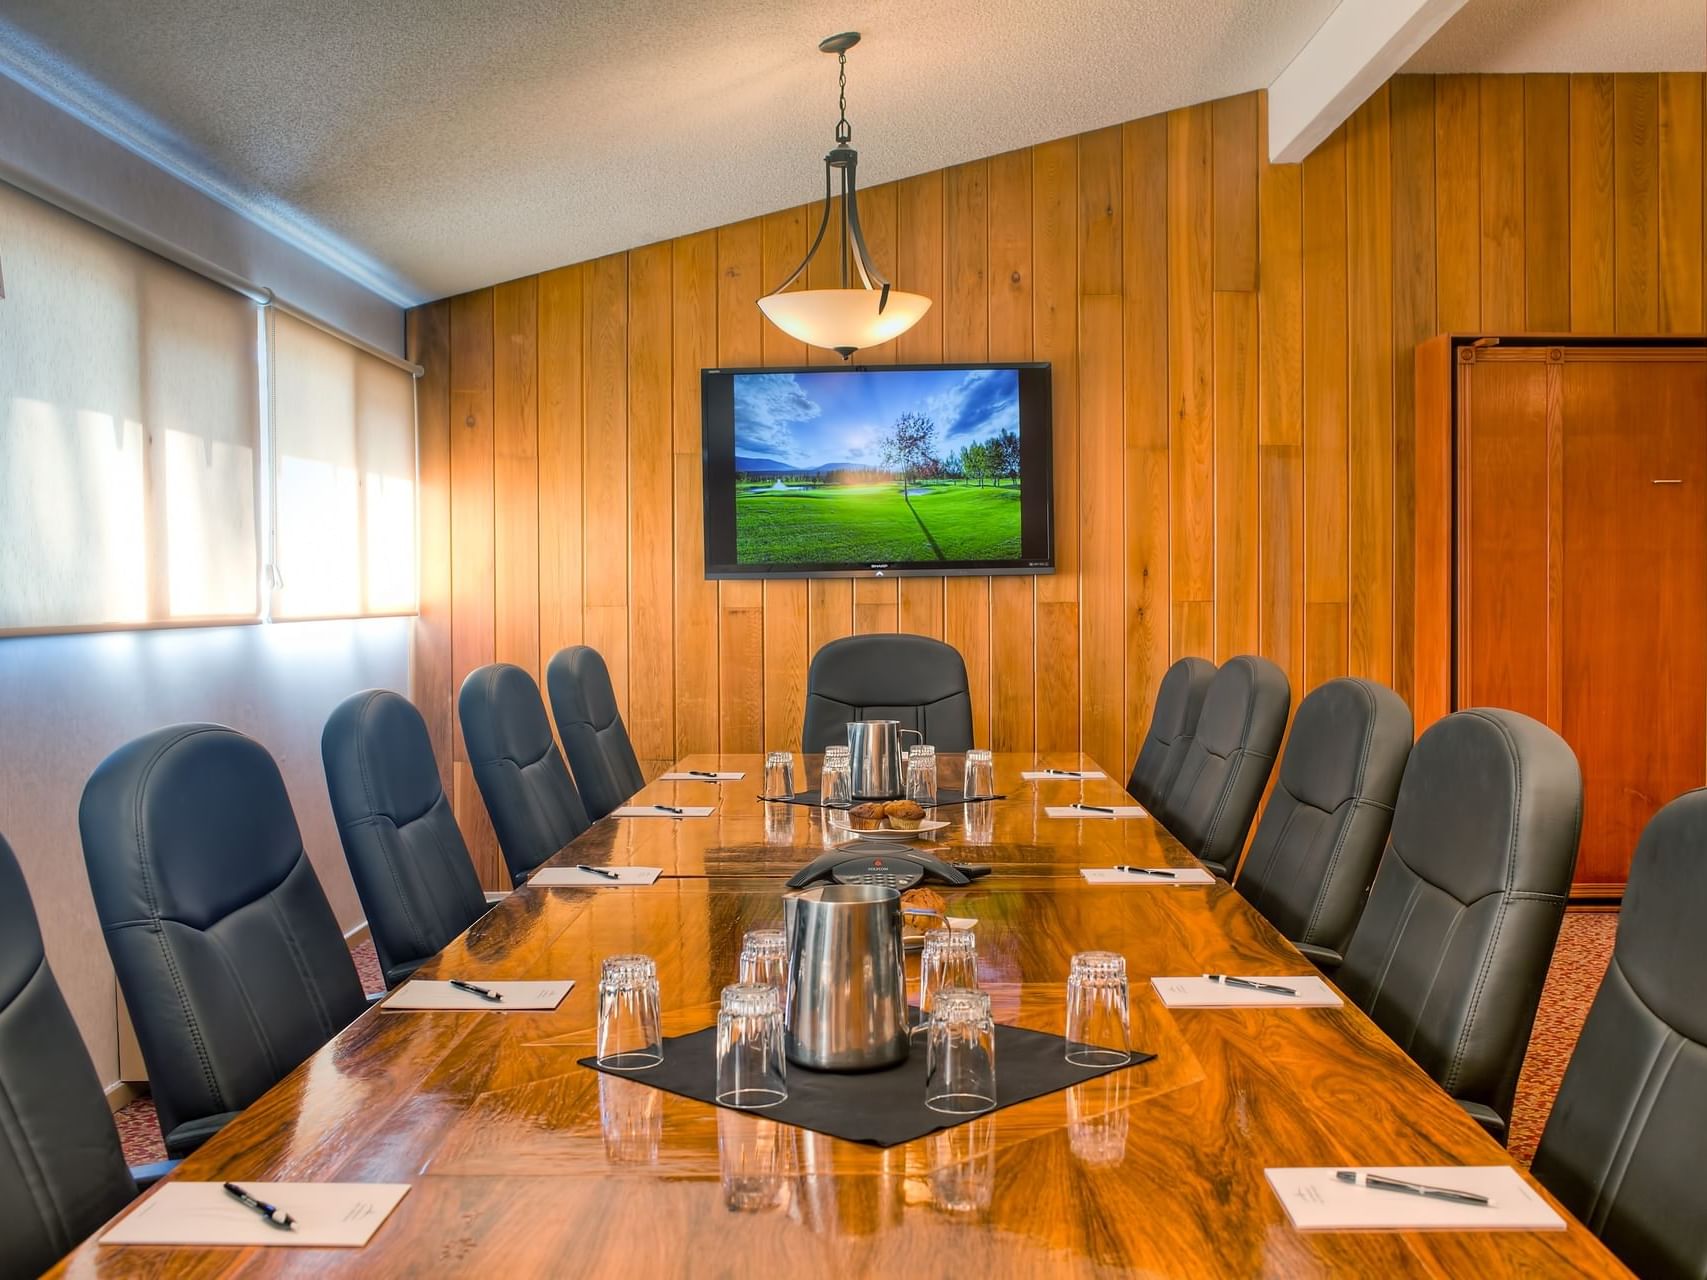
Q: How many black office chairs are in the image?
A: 11